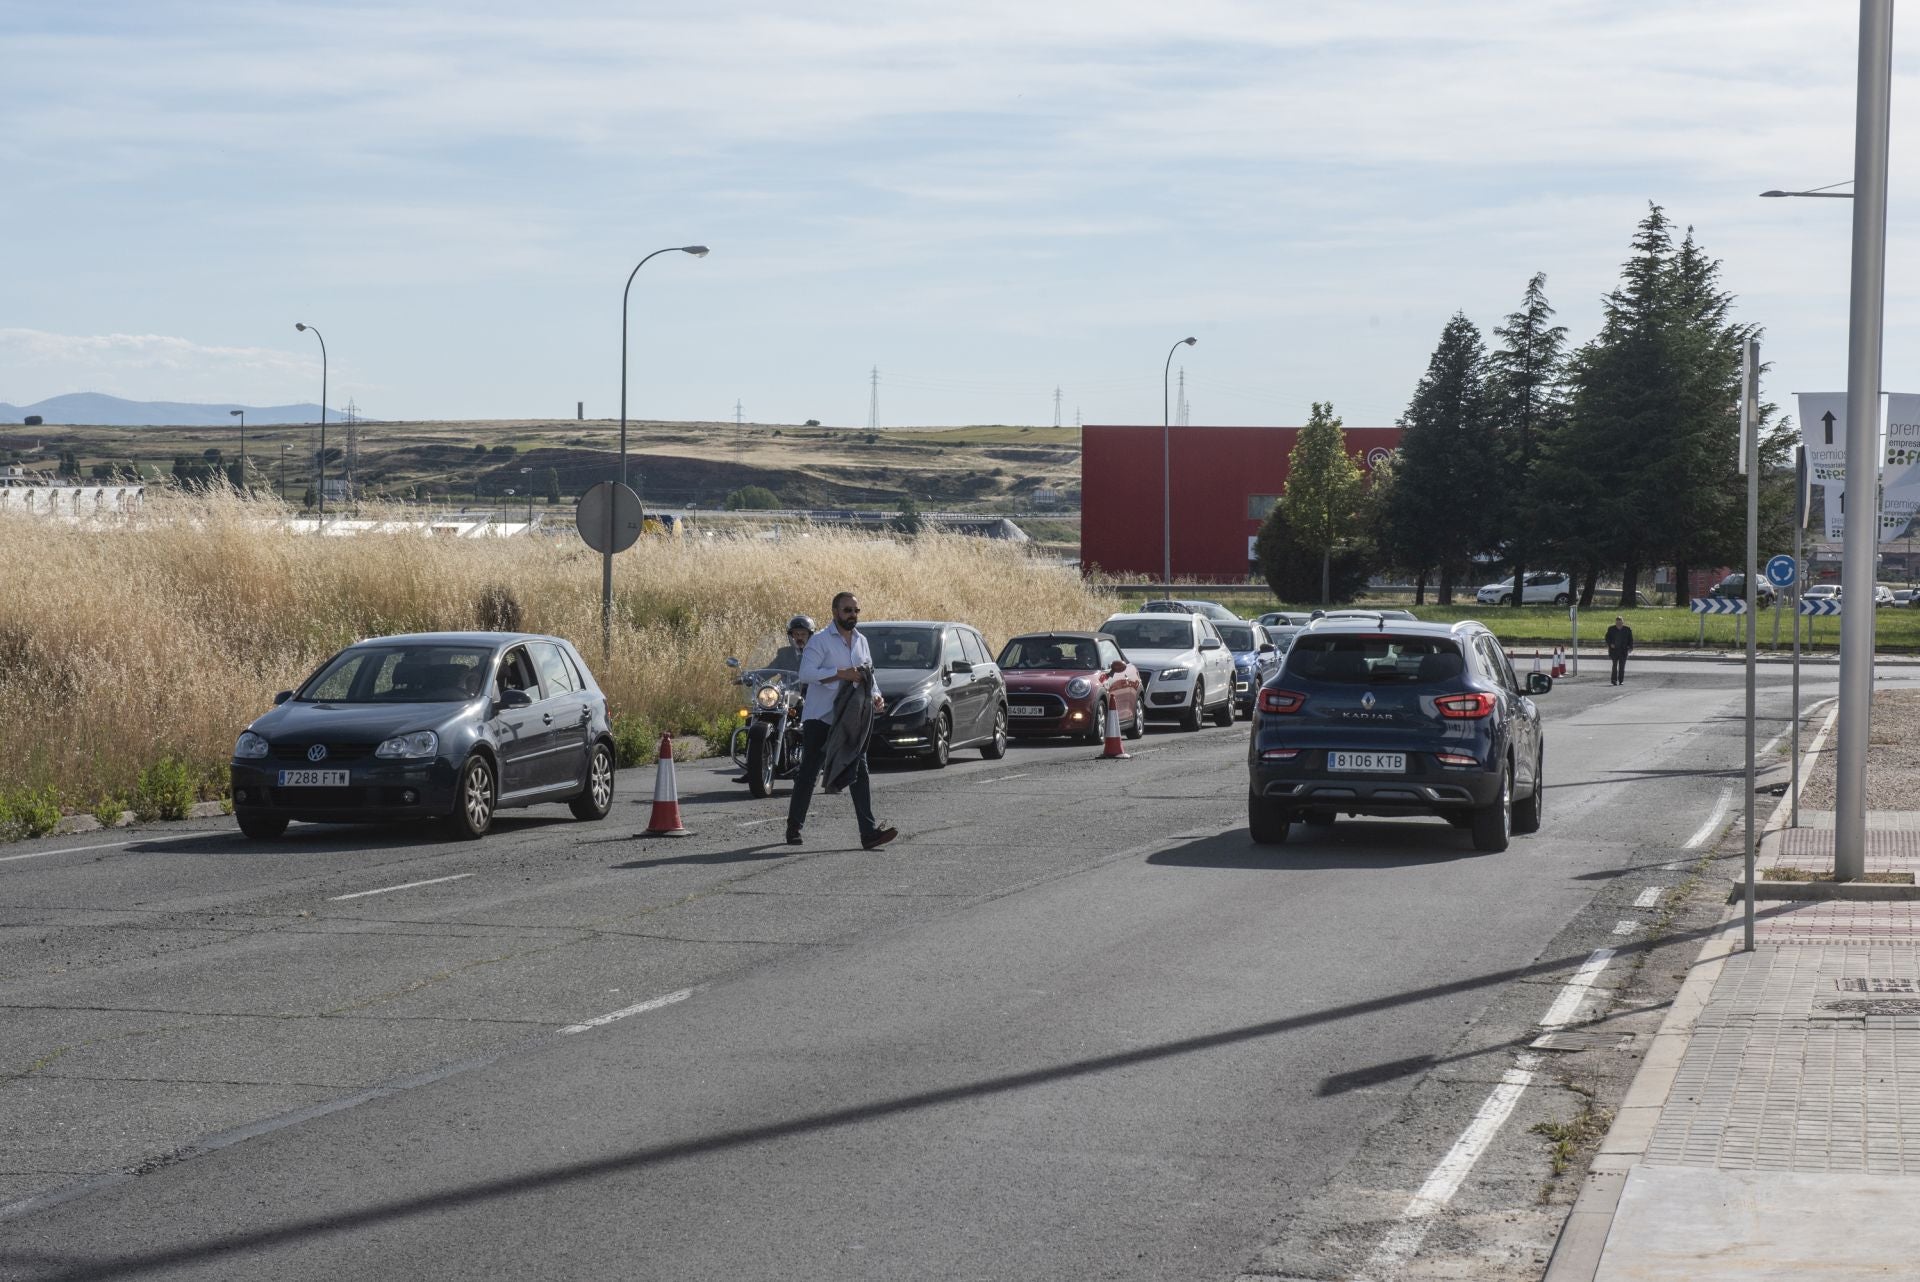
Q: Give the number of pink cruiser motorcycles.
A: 0